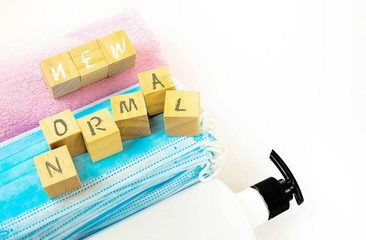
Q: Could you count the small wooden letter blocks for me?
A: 9